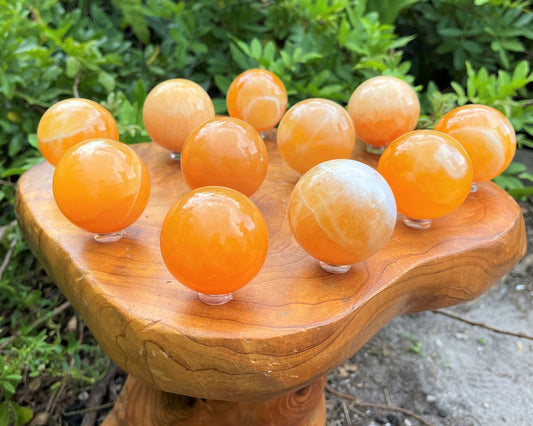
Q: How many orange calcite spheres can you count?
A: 11